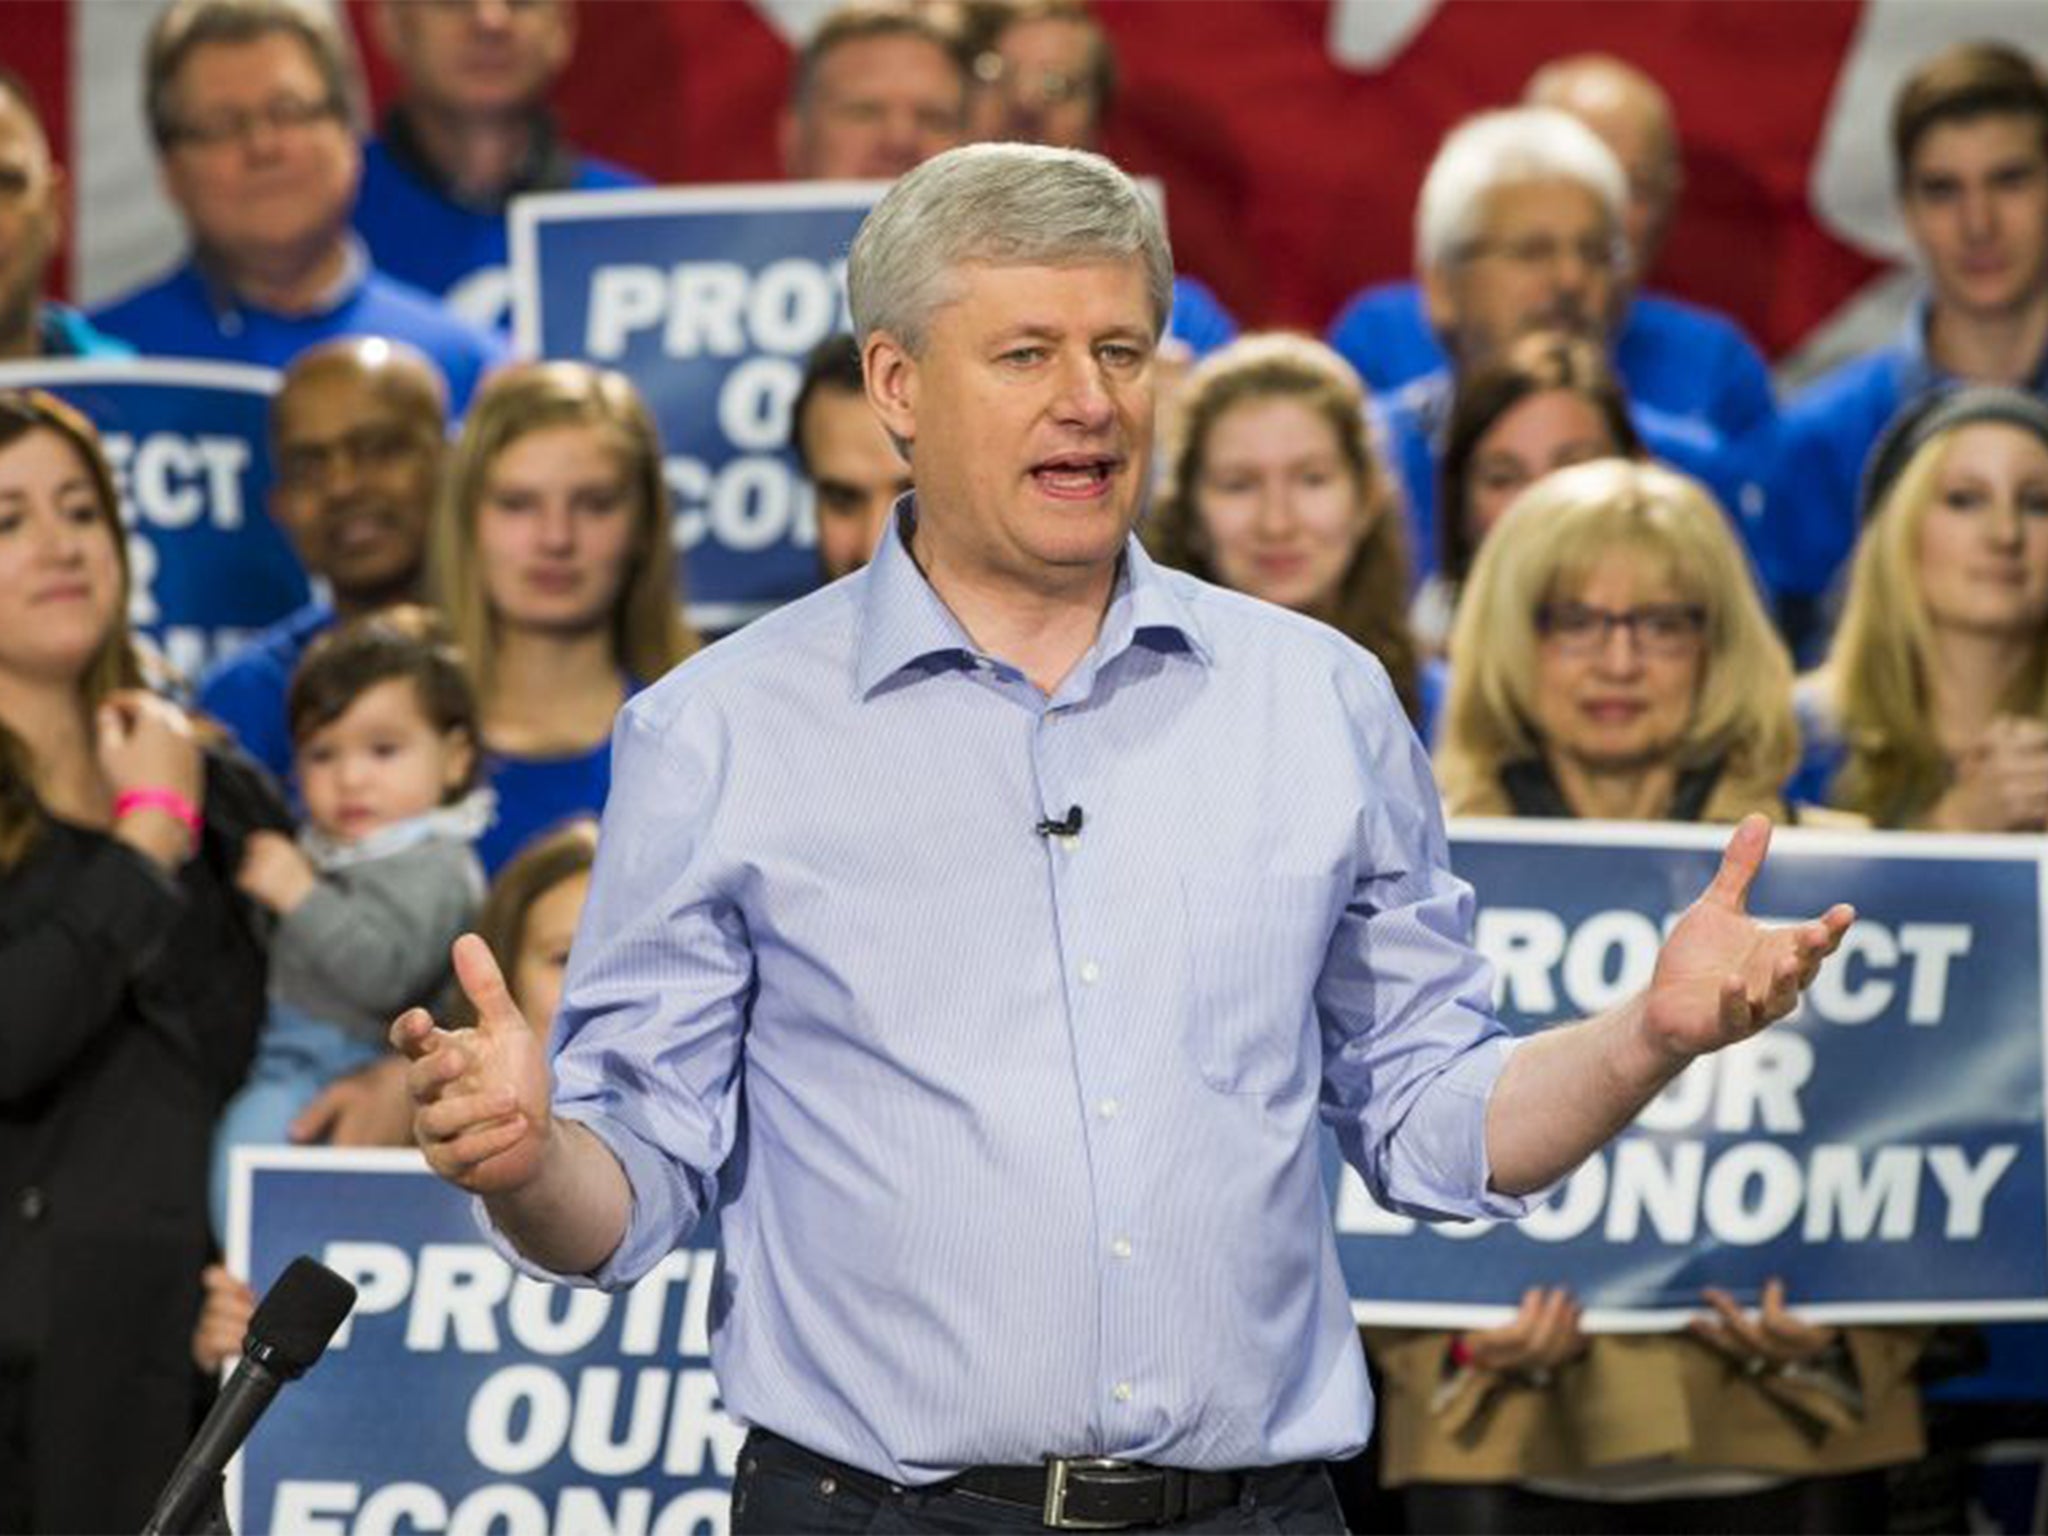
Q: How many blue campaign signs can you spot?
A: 4